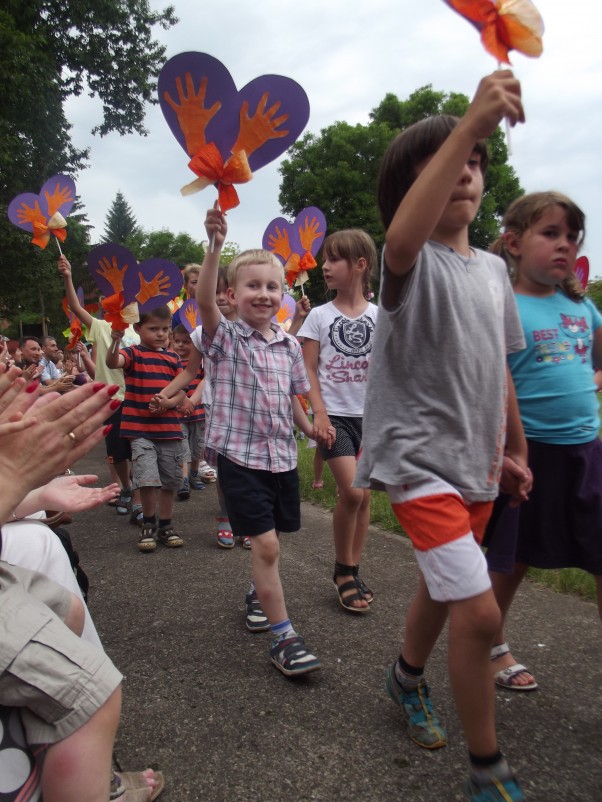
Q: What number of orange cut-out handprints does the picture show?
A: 10